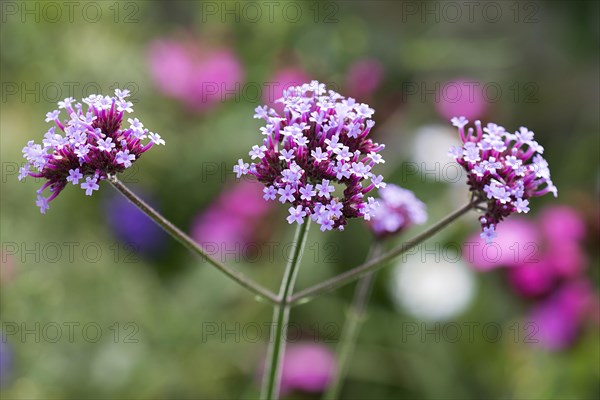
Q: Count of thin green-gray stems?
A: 4